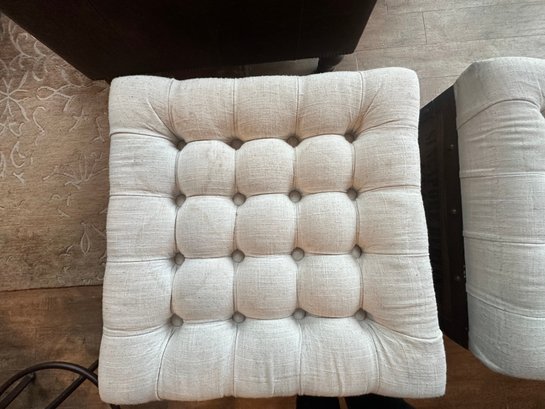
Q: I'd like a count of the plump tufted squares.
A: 9